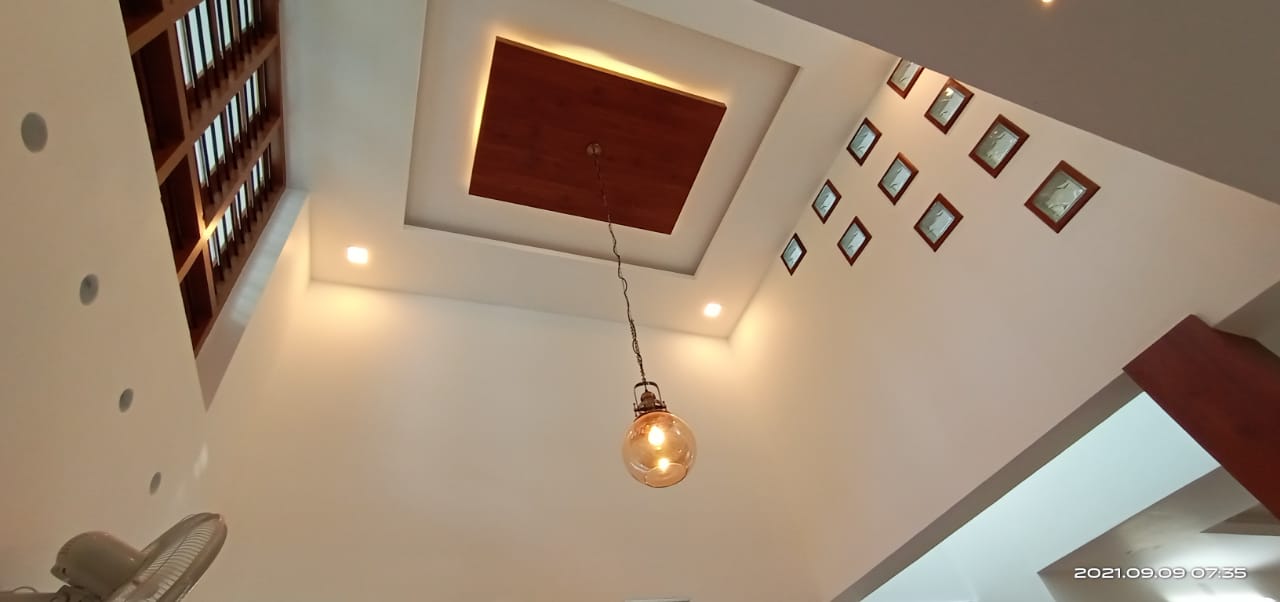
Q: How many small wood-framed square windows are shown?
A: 10